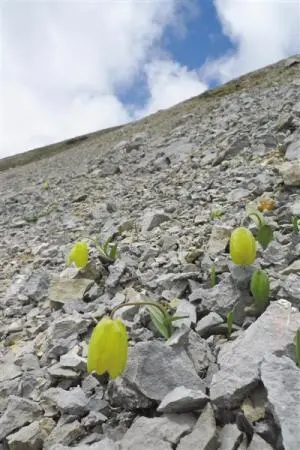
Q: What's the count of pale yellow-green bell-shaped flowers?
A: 3